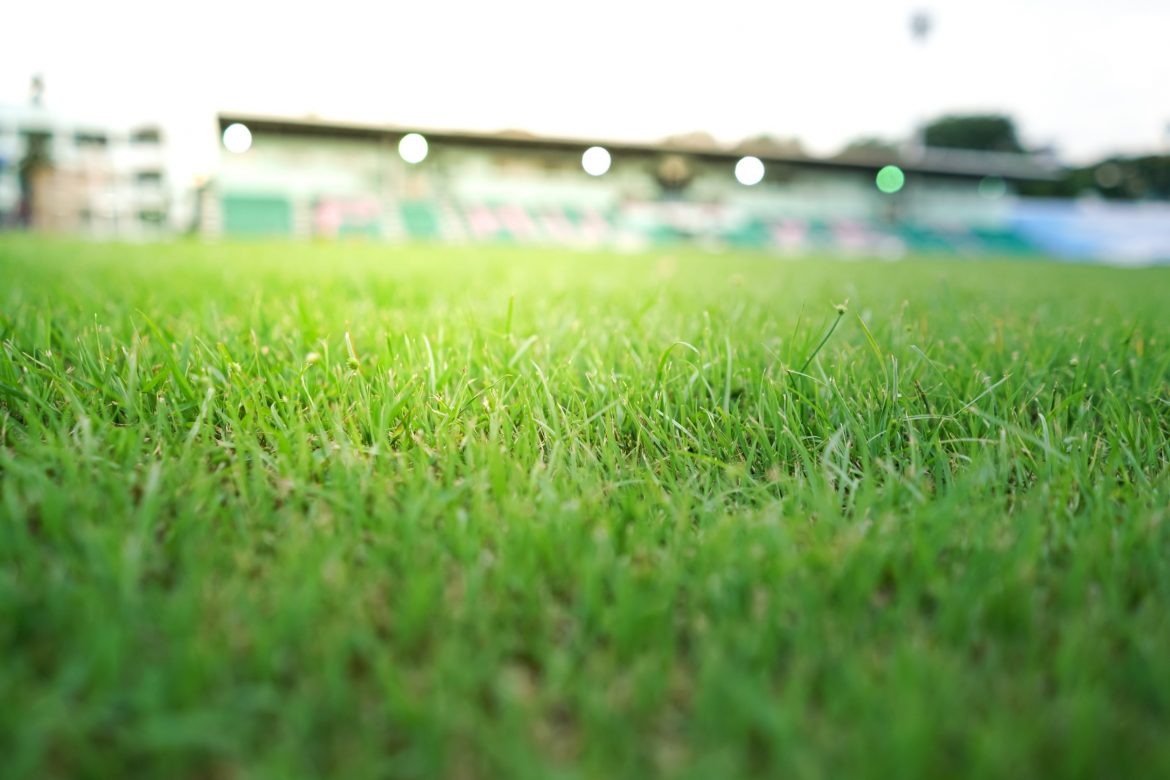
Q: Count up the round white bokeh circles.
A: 4